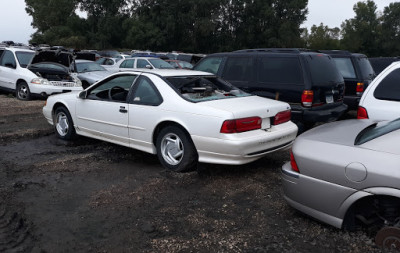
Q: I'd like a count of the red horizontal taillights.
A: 2